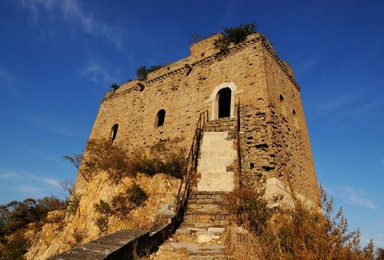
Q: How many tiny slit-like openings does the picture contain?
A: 2